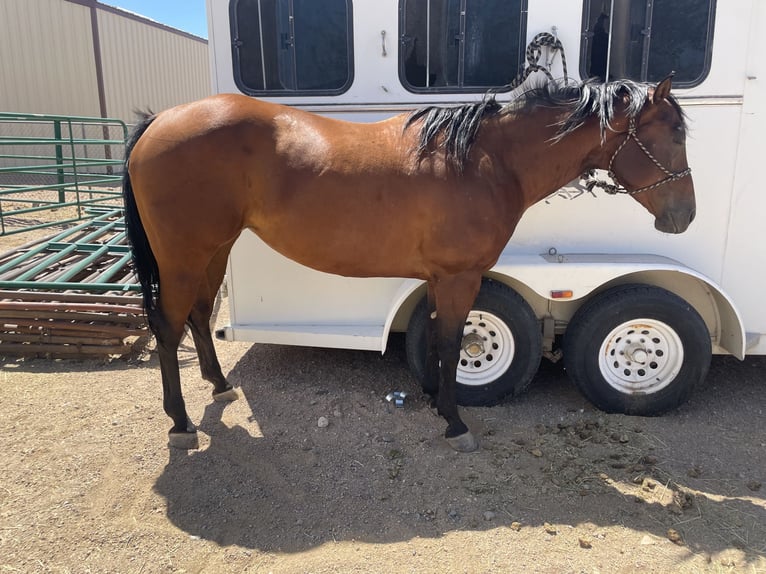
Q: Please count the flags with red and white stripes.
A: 0